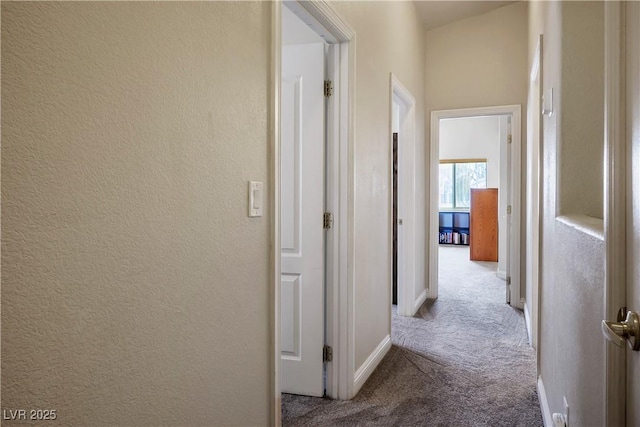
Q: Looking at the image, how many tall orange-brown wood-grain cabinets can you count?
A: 1